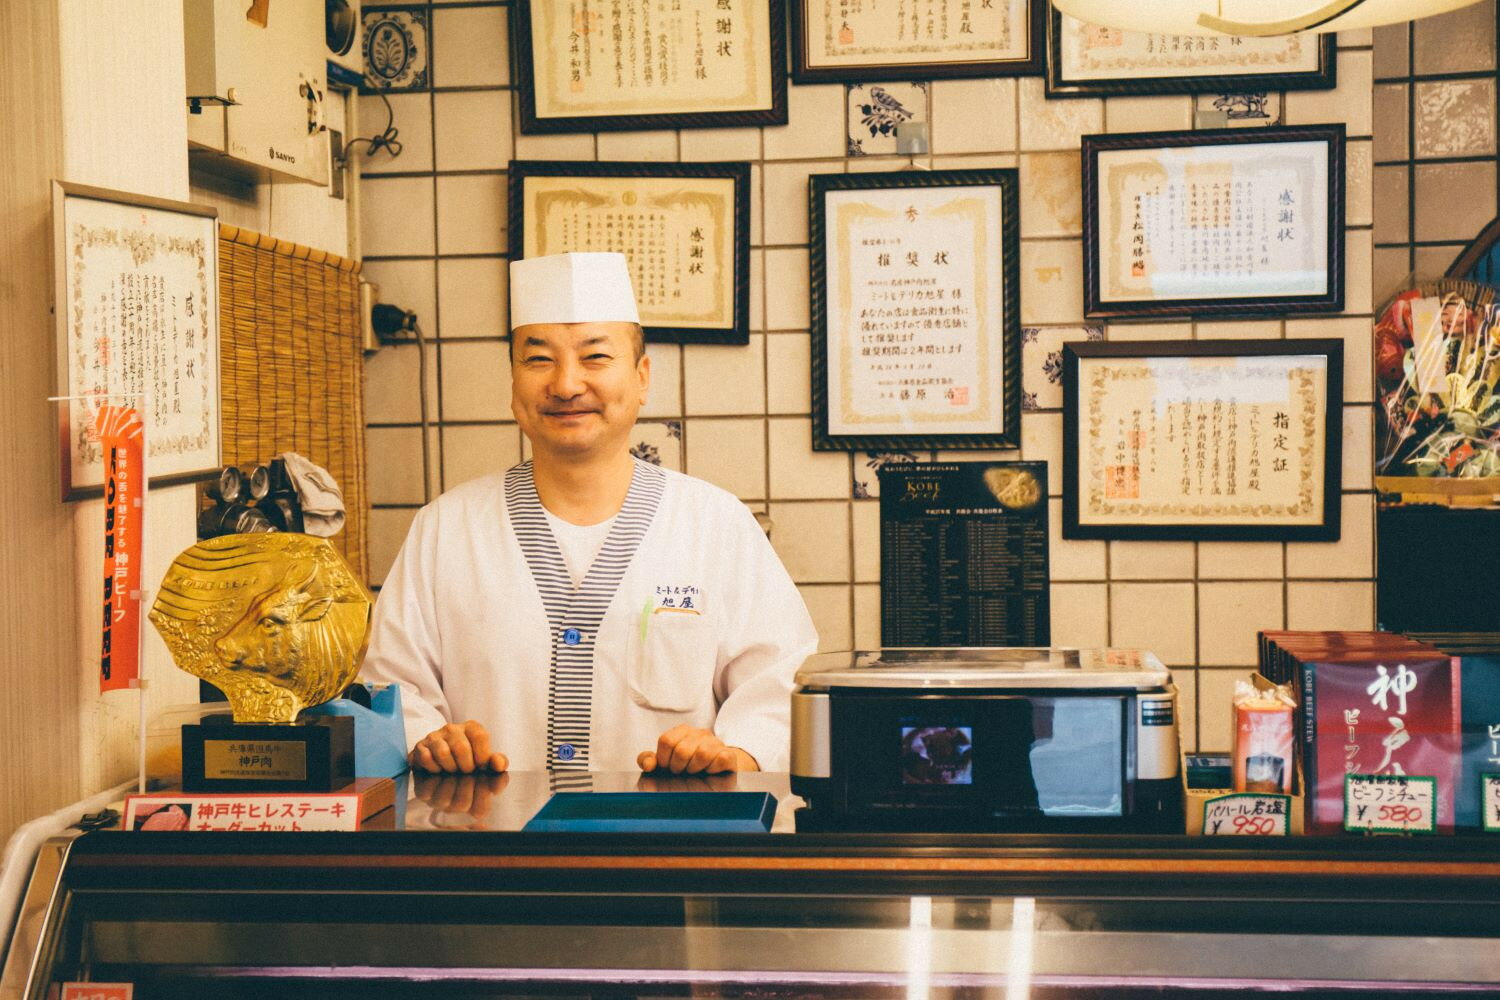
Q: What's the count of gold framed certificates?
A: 1